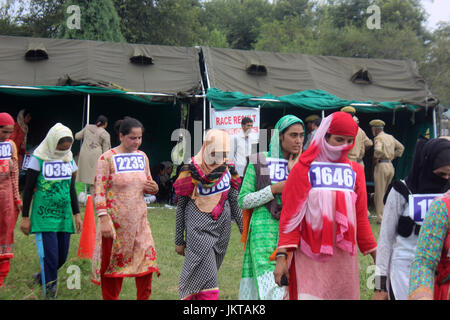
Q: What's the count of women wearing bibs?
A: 7